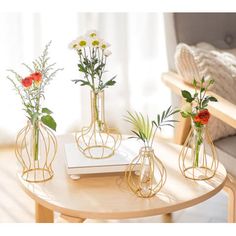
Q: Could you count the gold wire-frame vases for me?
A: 4